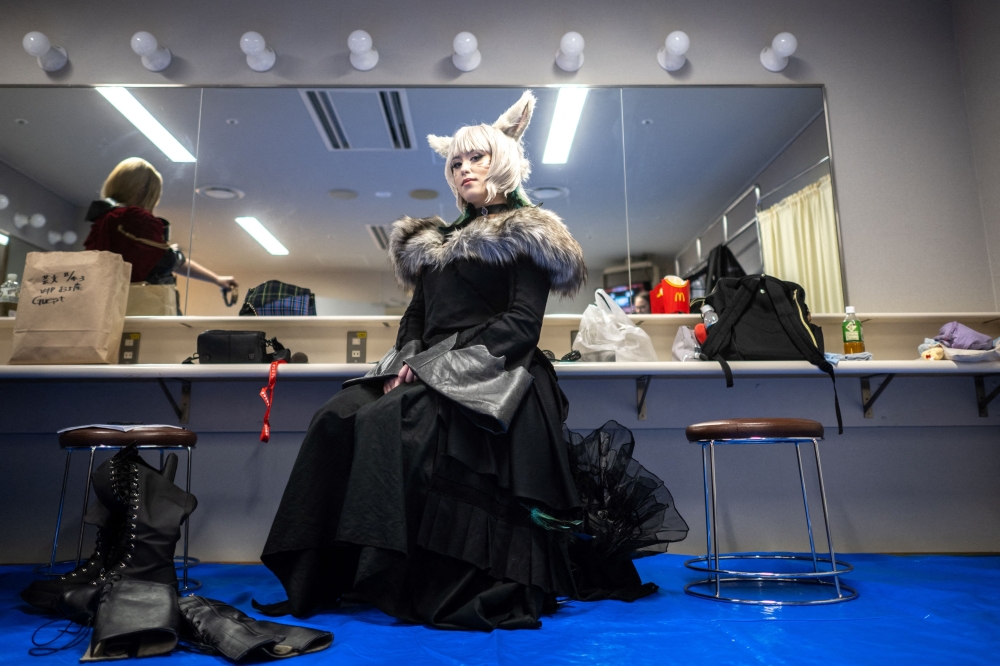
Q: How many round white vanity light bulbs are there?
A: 8